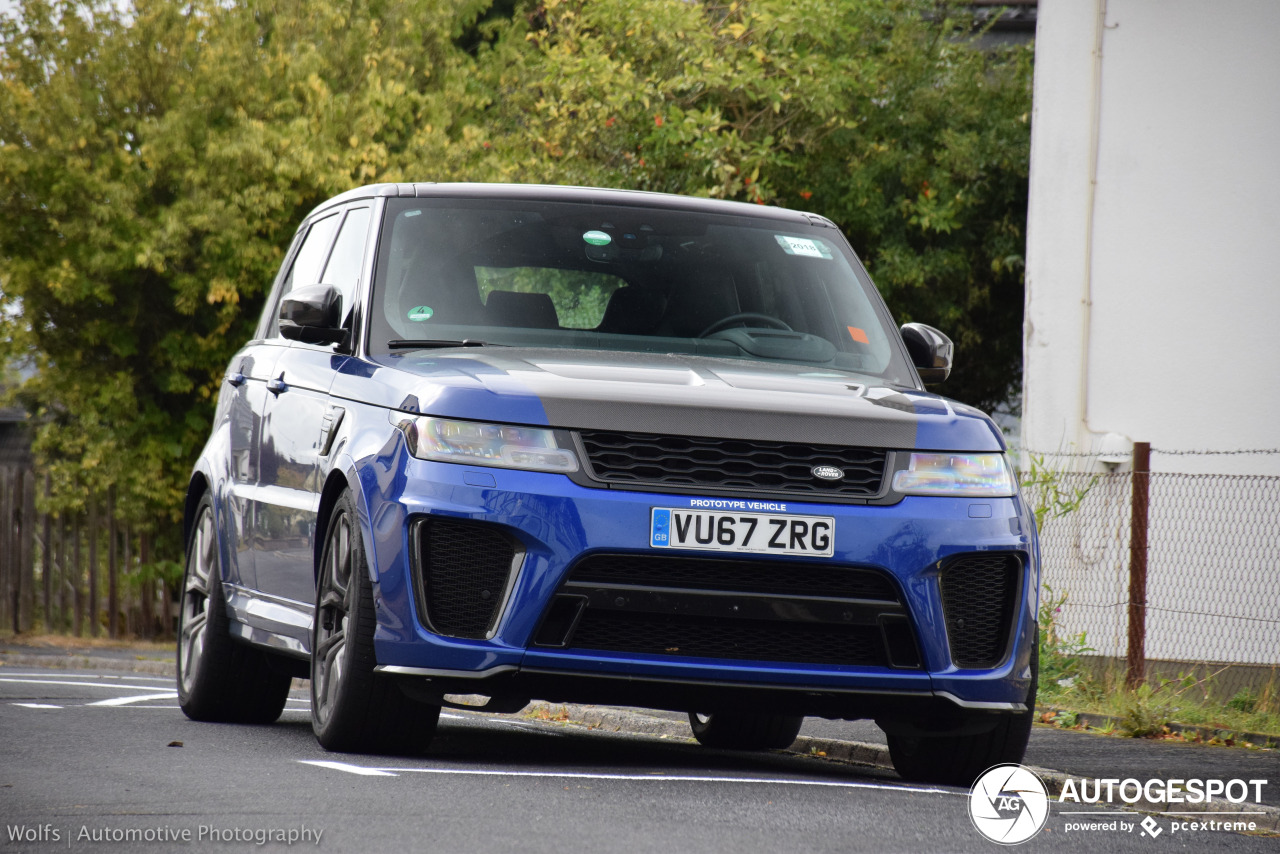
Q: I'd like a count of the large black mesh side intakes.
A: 2